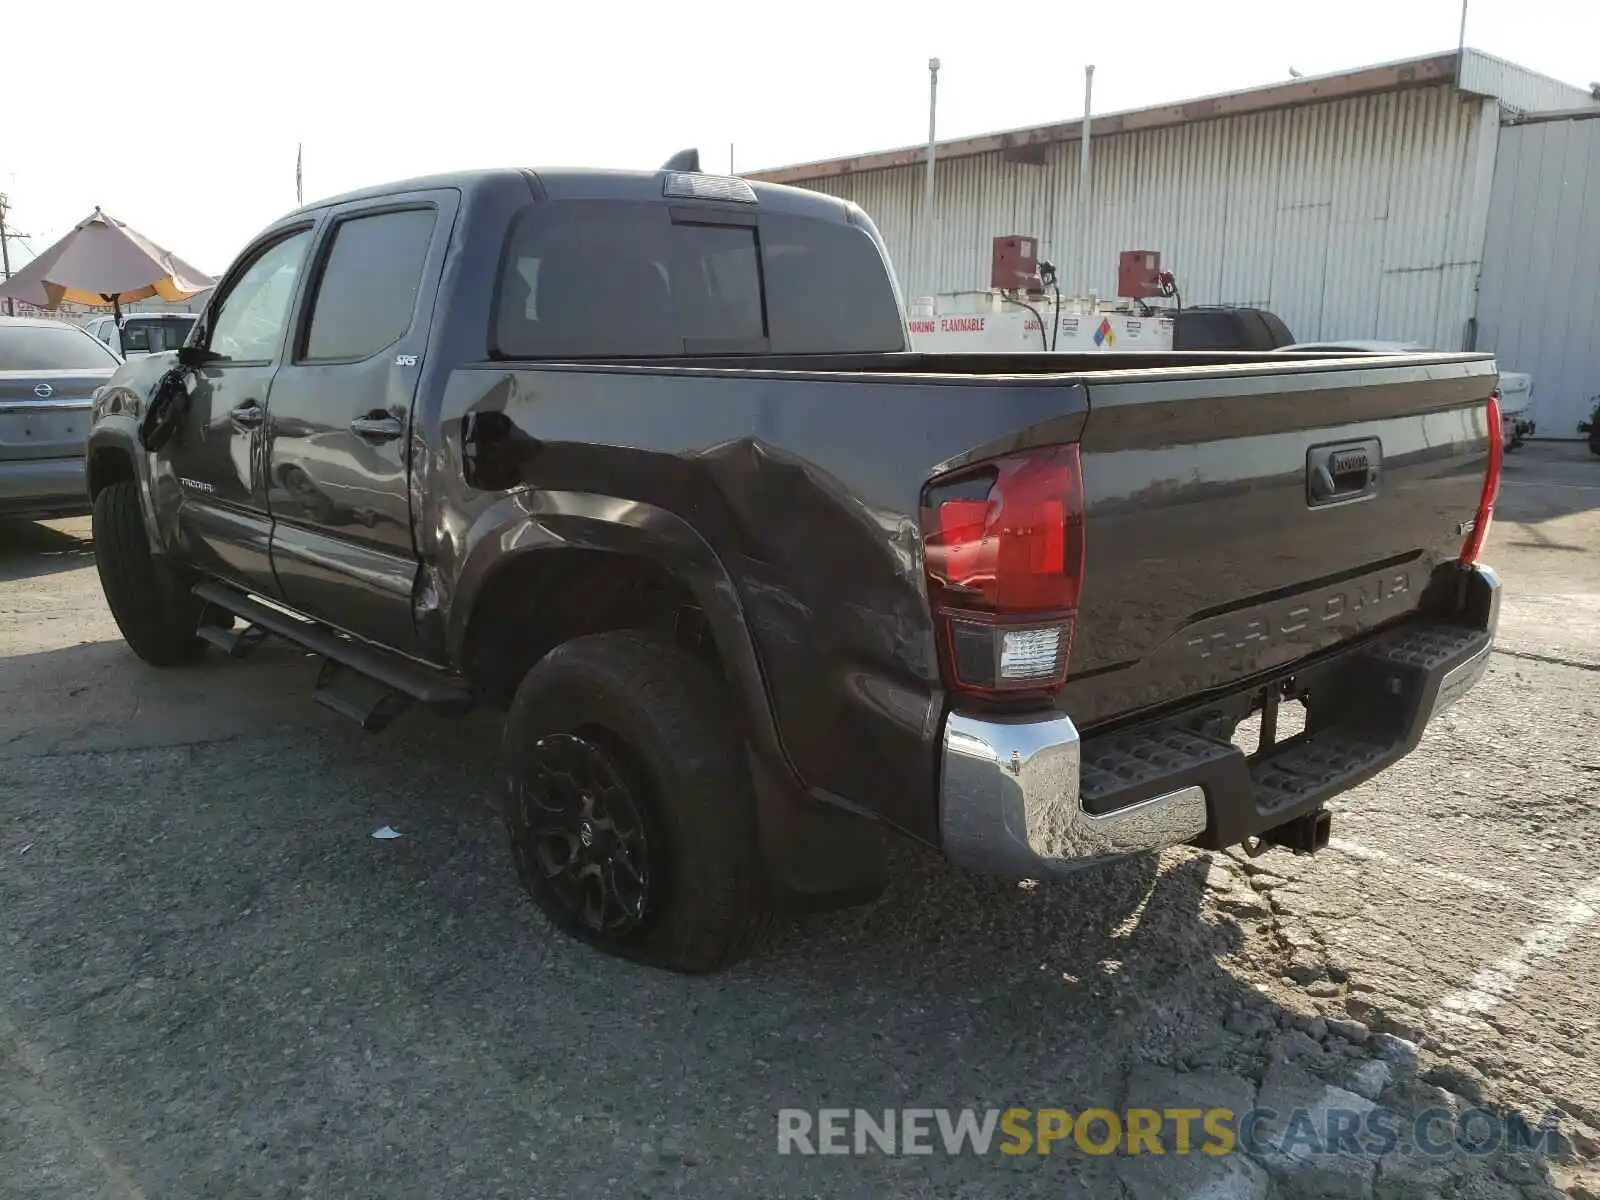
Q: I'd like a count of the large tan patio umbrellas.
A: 1